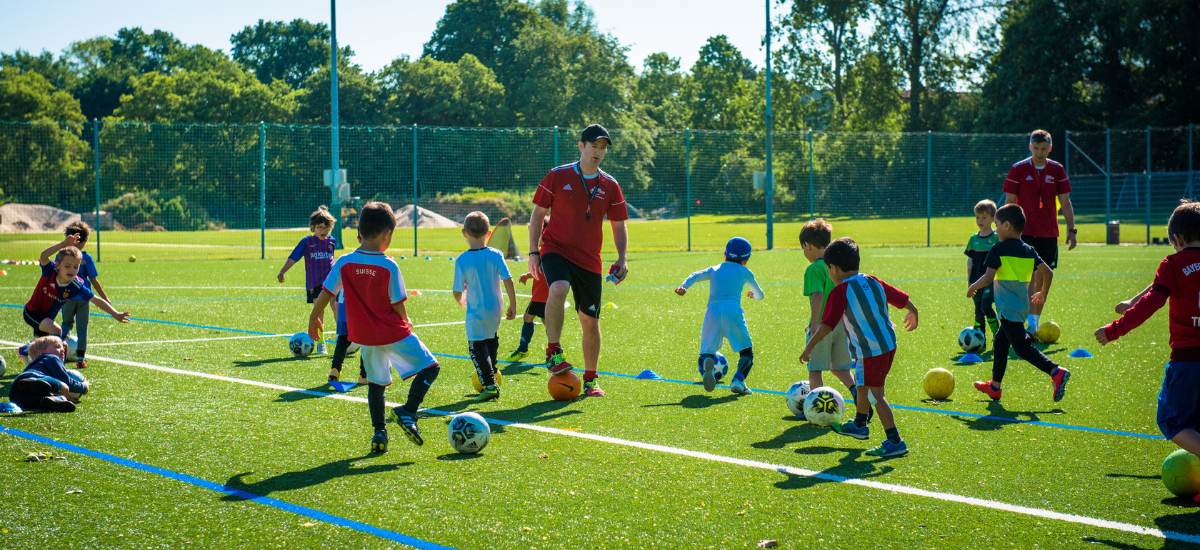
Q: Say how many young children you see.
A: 14